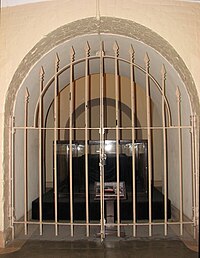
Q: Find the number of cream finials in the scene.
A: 10